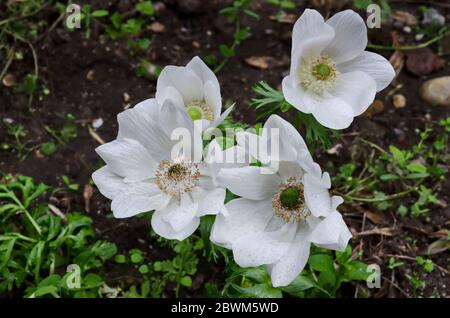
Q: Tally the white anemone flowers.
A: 4